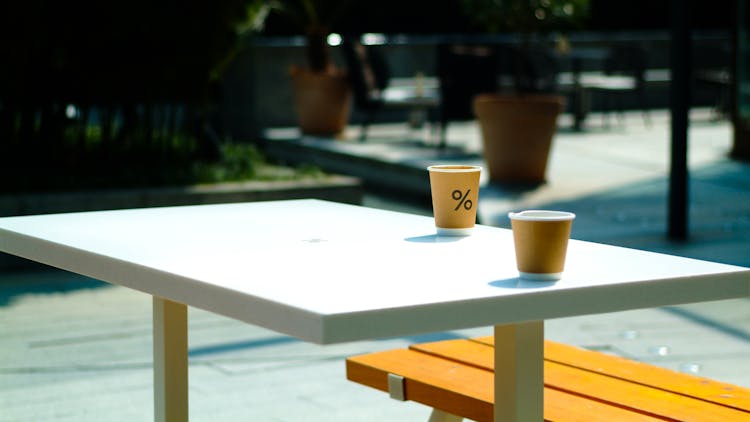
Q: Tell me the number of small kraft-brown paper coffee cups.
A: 2